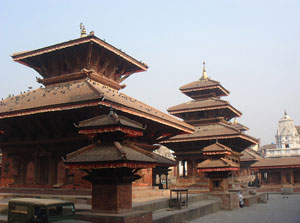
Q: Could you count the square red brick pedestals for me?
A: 2